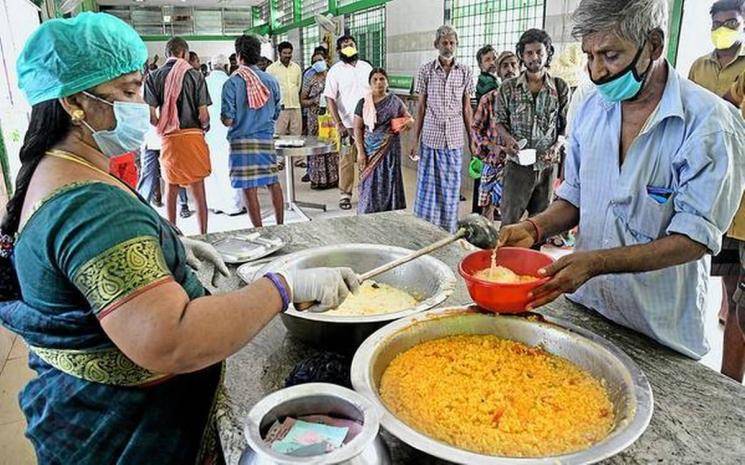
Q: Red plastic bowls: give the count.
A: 1